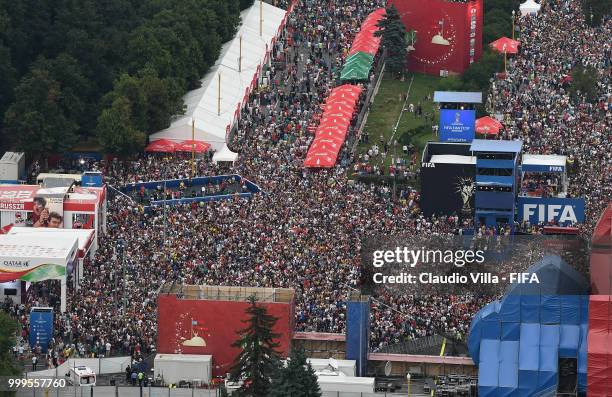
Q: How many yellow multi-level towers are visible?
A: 0